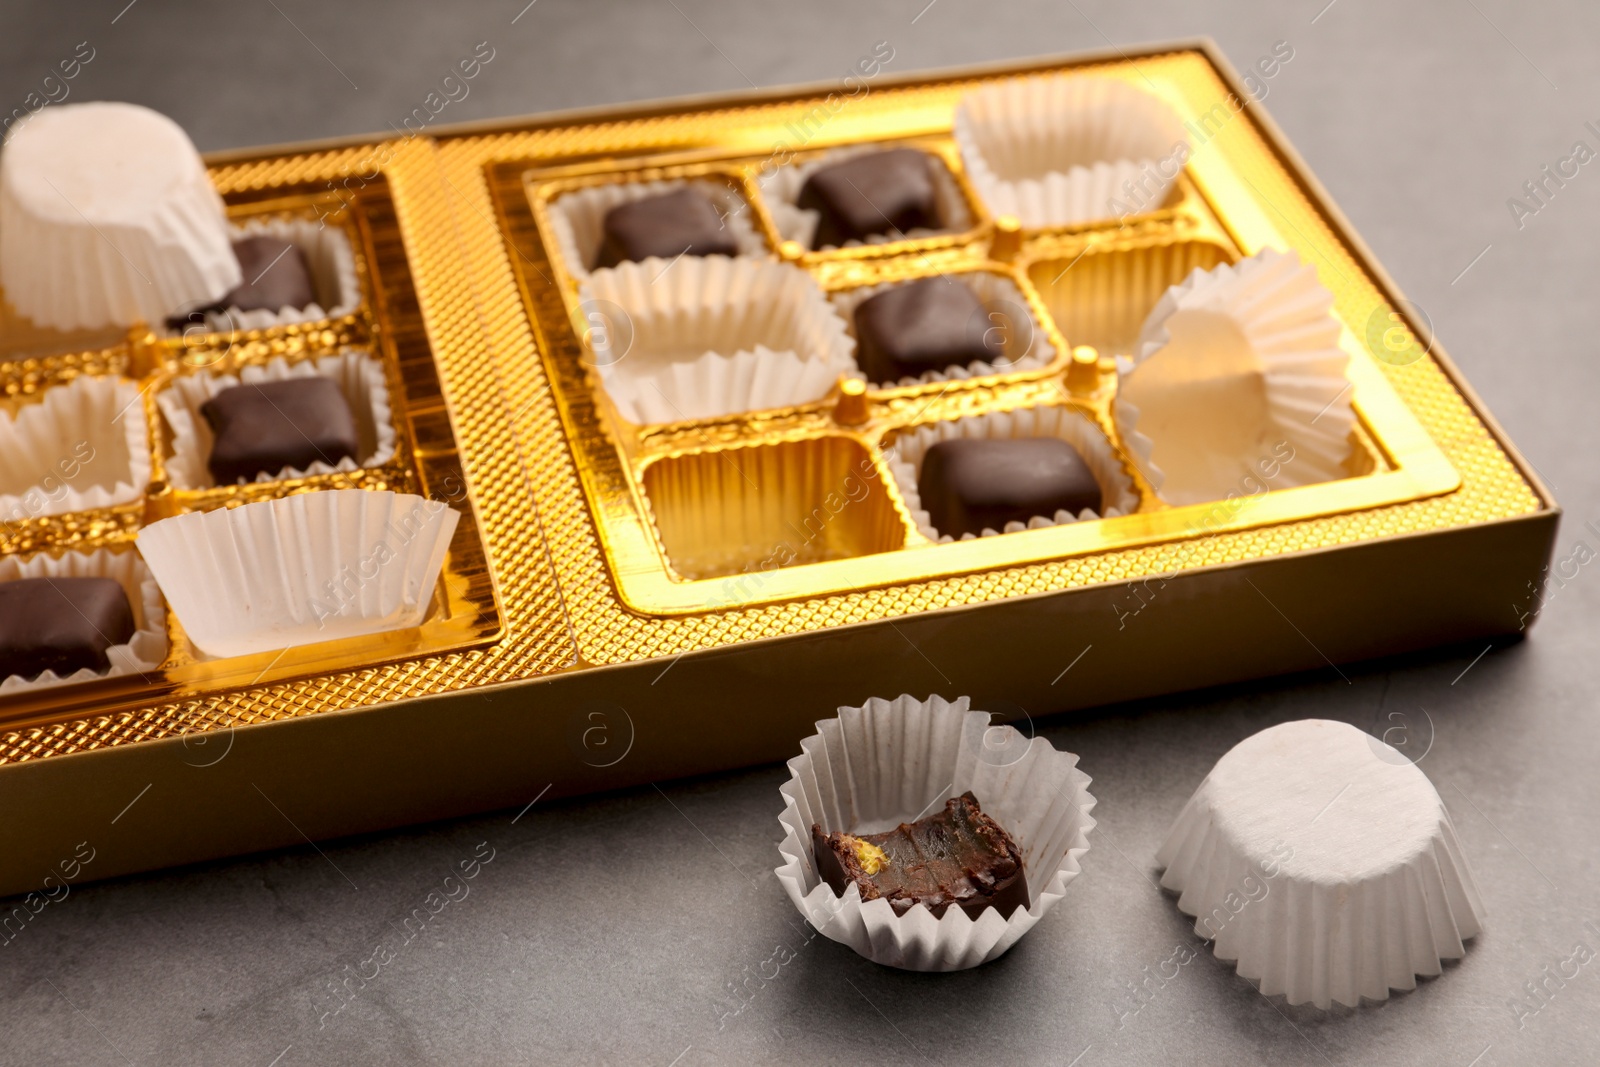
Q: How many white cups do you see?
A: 15